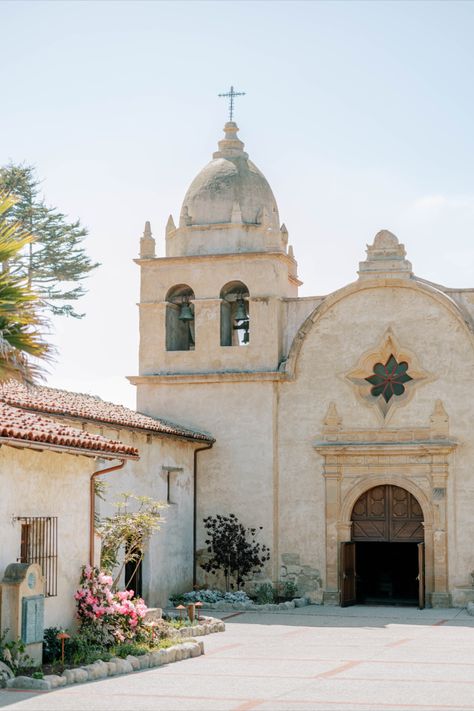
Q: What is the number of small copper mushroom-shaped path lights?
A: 3